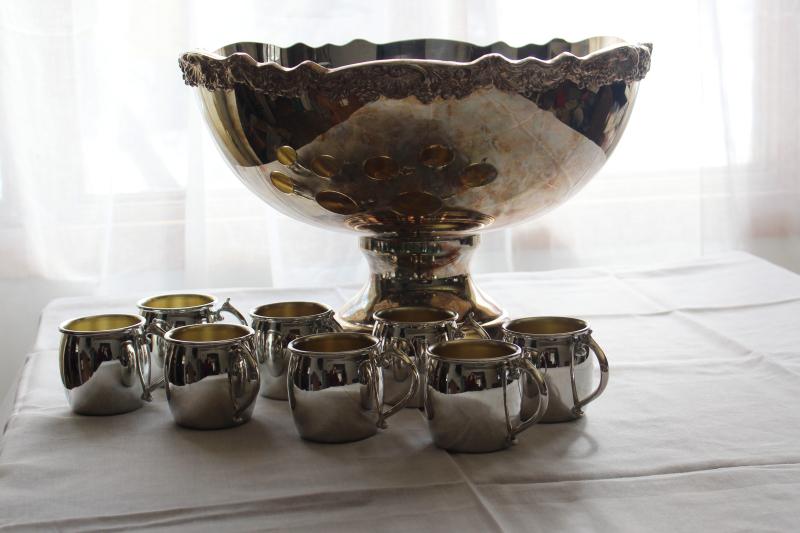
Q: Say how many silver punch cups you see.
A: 8